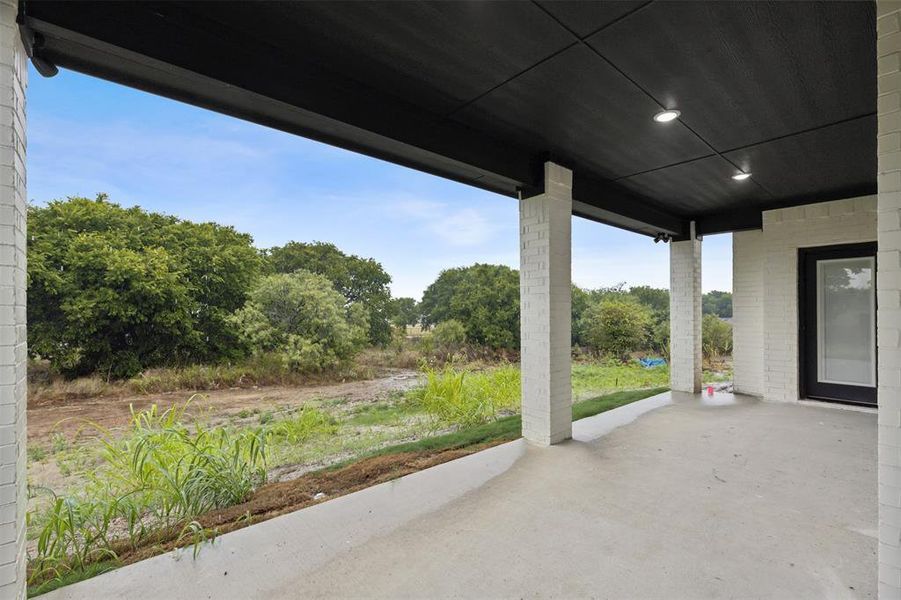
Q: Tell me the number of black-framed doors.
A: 1